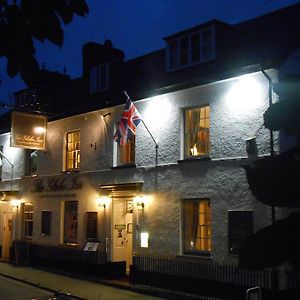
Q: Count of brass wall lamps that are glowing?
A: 3